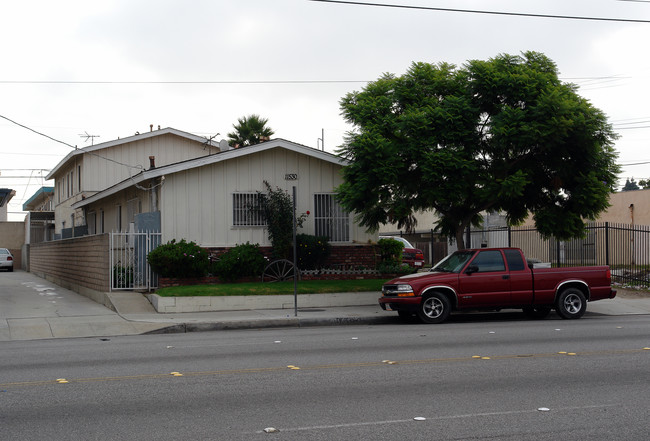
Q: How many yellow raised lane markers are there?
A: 13